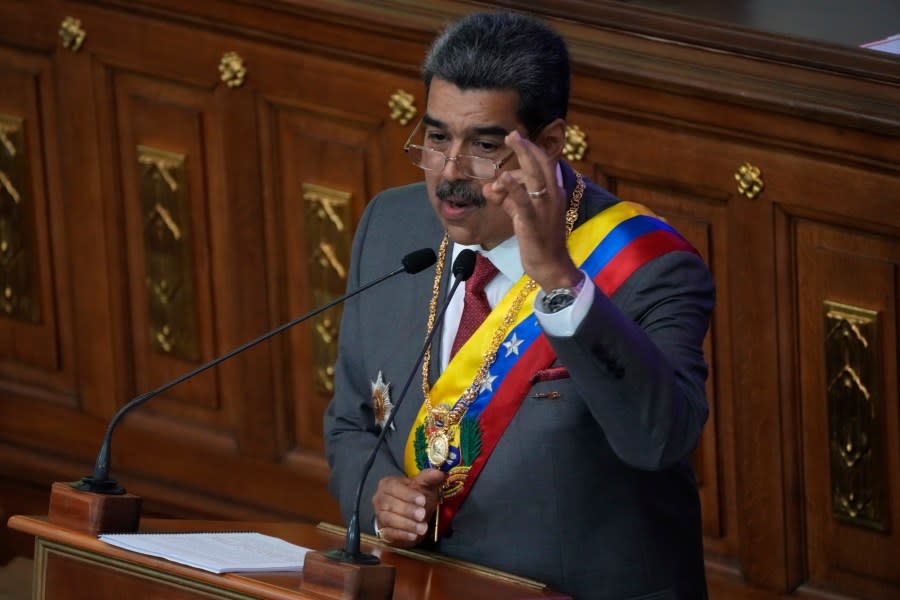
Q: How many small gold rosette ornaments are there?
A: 5